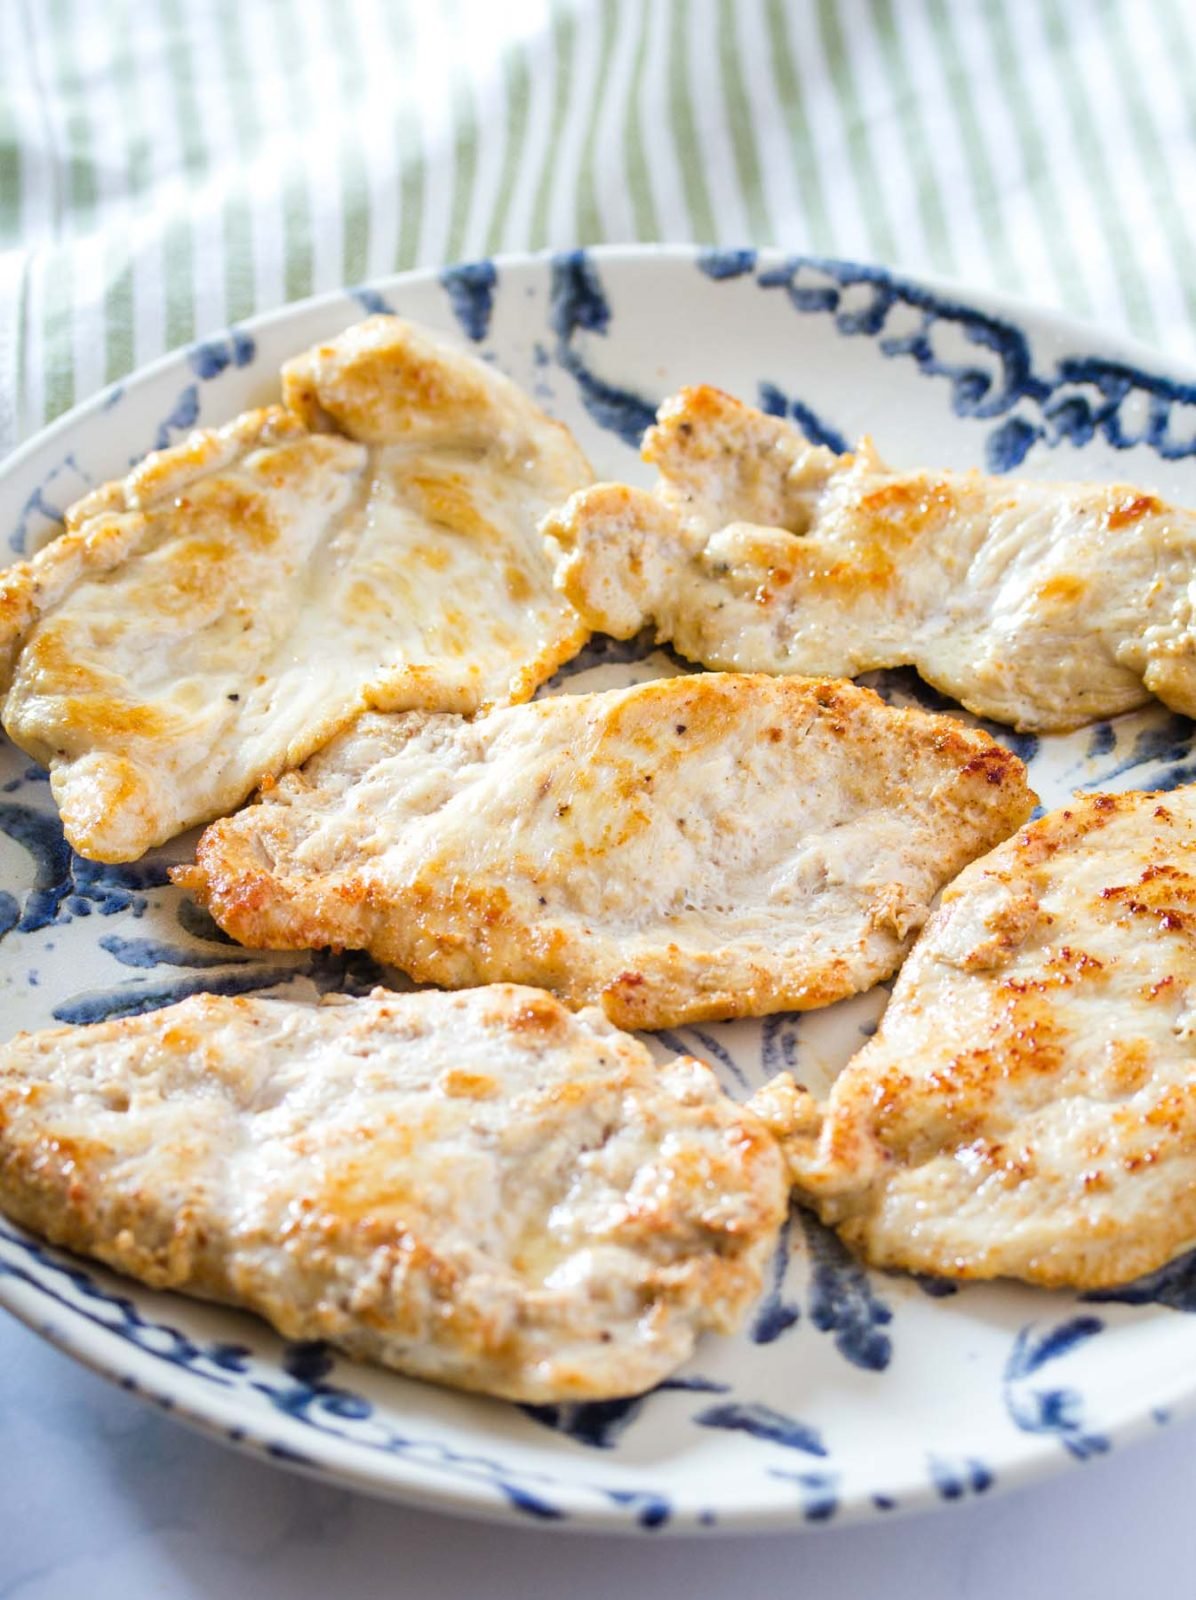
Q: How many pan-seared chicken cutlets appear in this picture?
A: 5